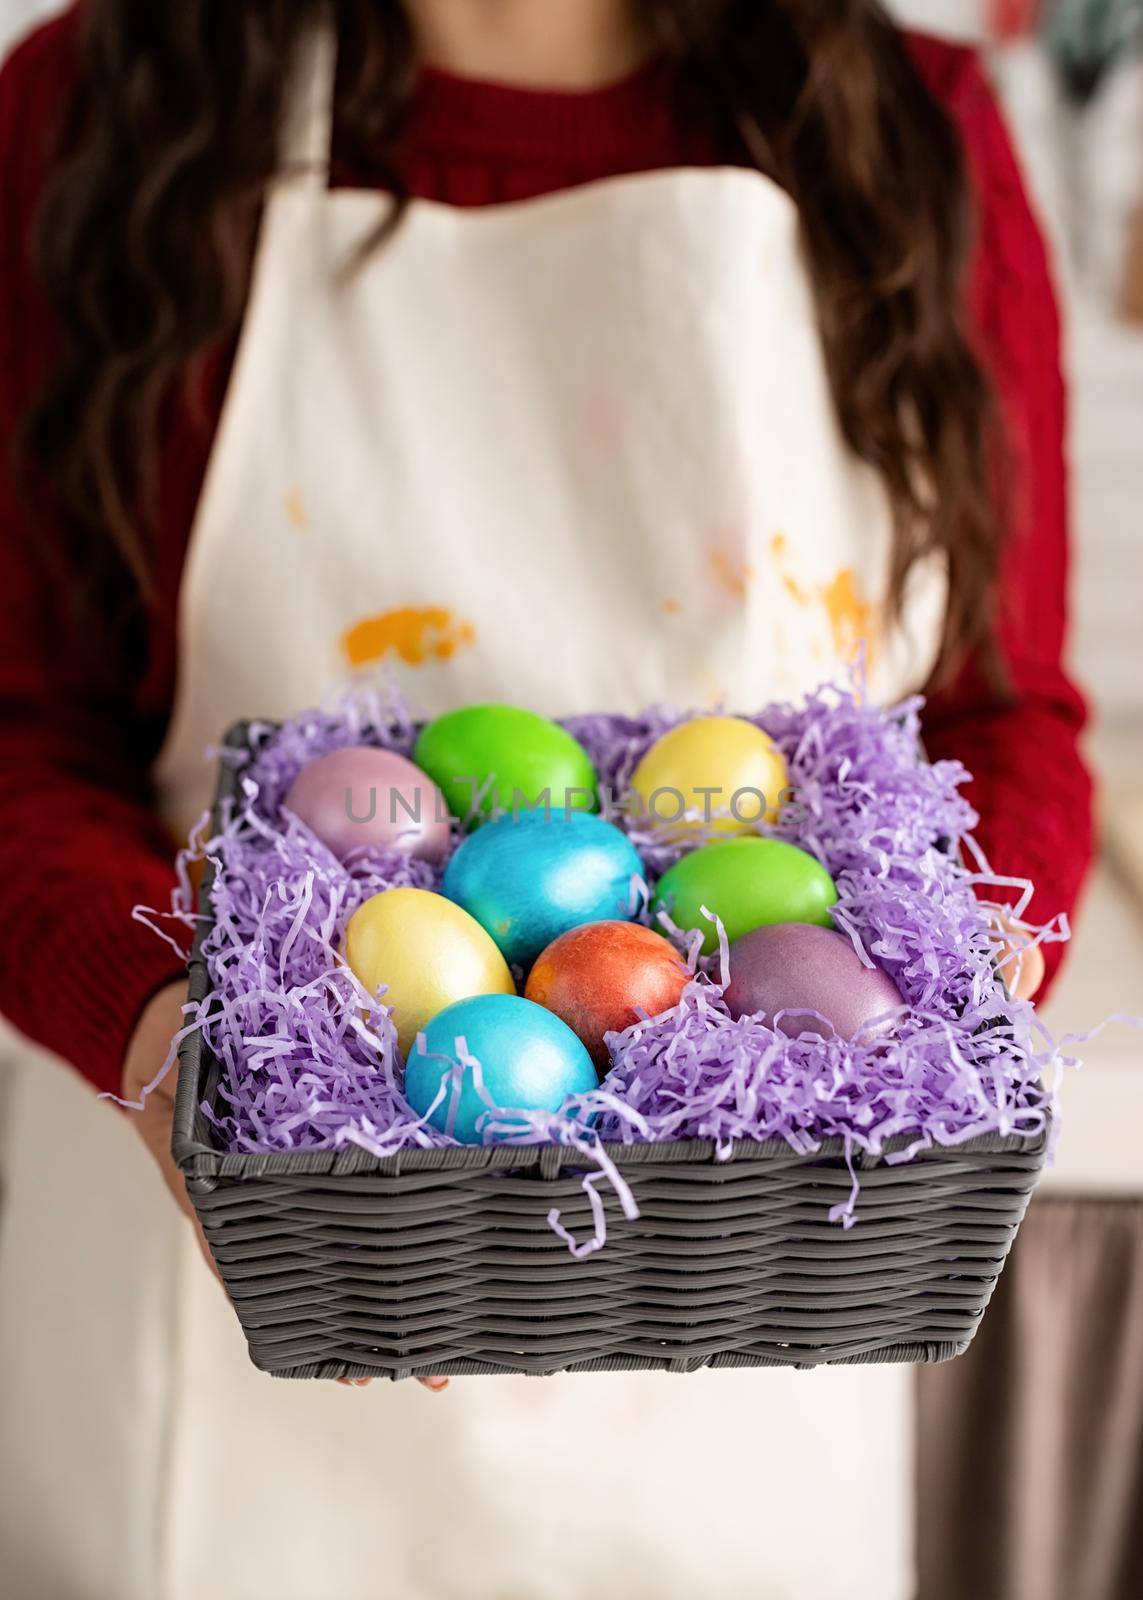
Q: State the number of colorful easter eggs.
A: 9